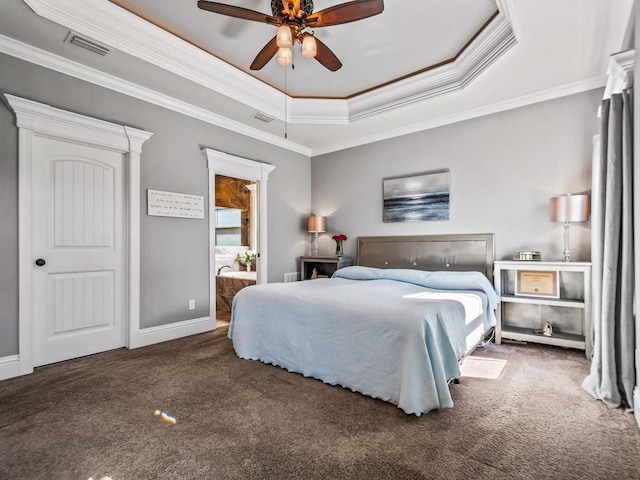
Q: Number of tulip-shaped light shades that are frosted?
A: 3